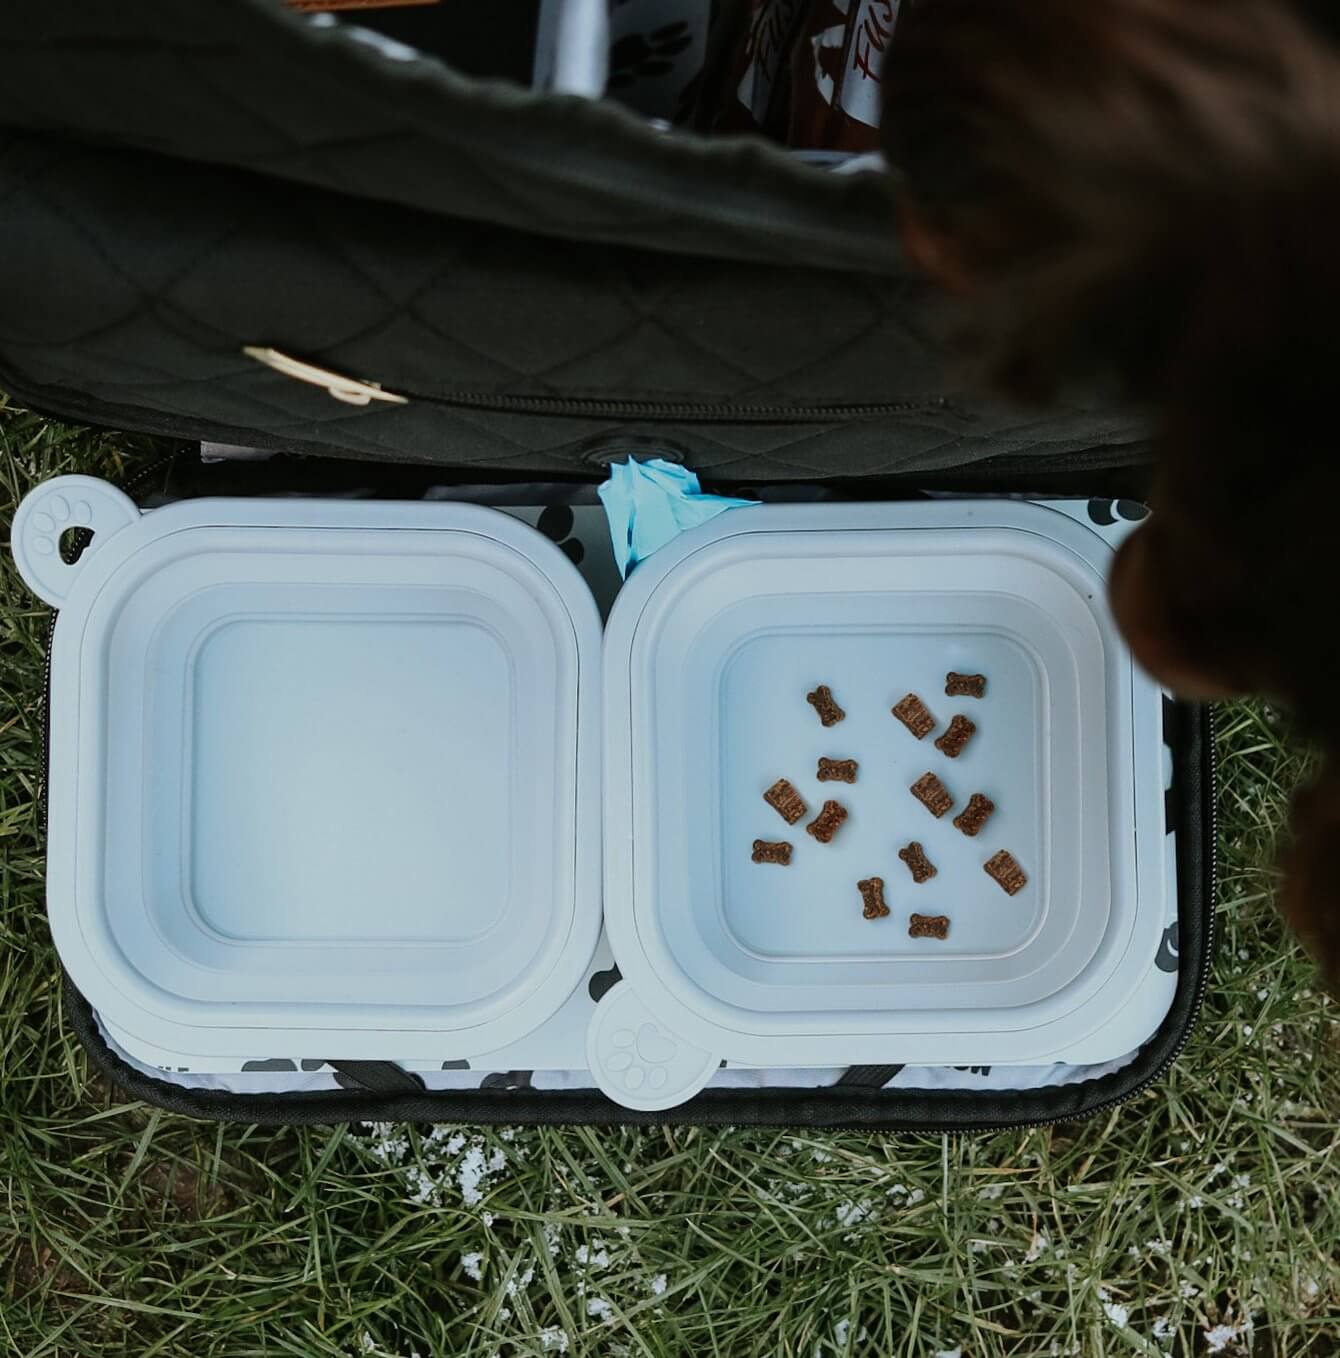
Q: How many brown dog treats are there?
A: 14